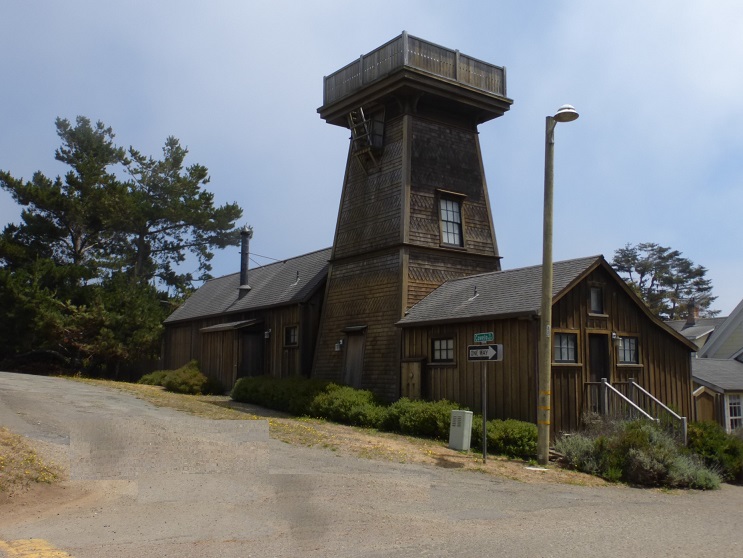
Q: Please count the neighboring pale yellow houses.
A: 1